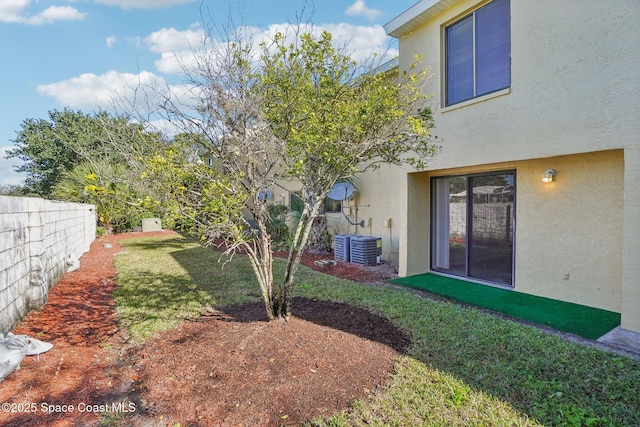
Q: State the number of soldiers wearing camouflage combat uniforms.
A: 0